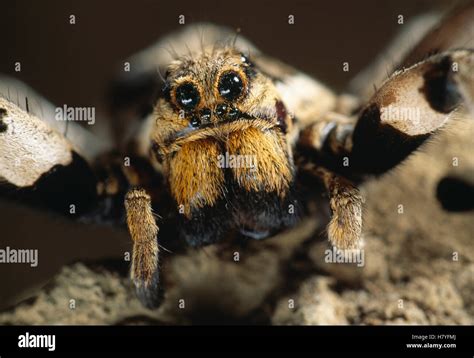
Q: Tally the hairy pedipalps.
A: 2